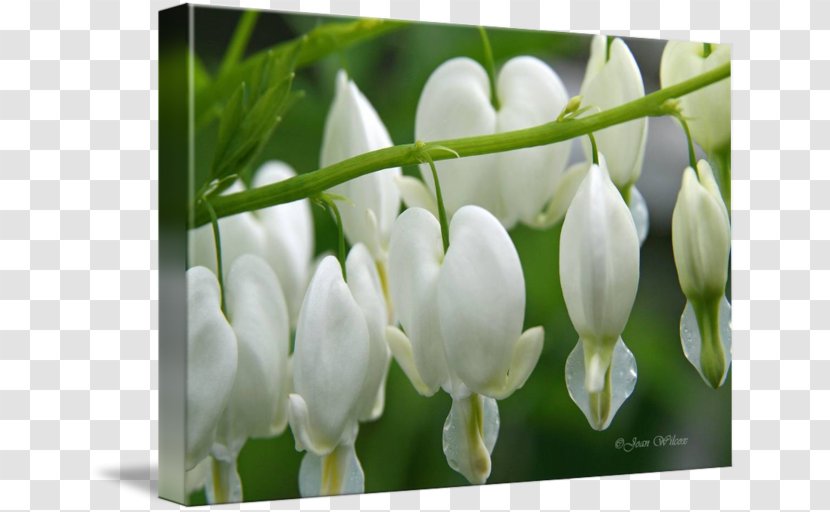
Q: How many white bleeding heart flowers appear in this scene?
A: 10